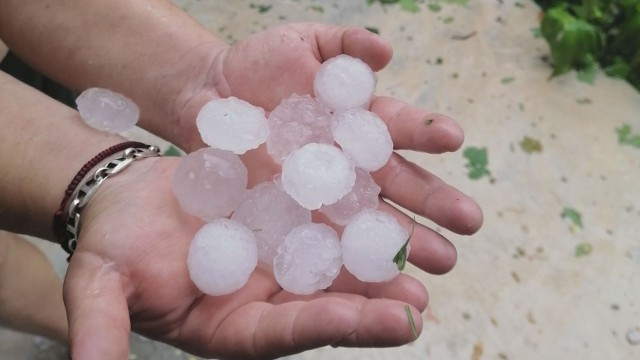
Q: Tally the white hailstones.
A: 12